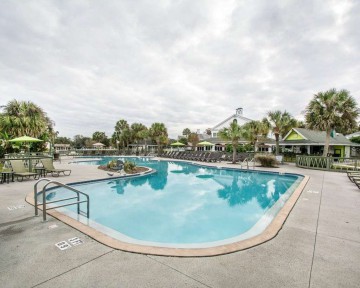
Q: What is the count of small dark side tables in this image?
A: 2